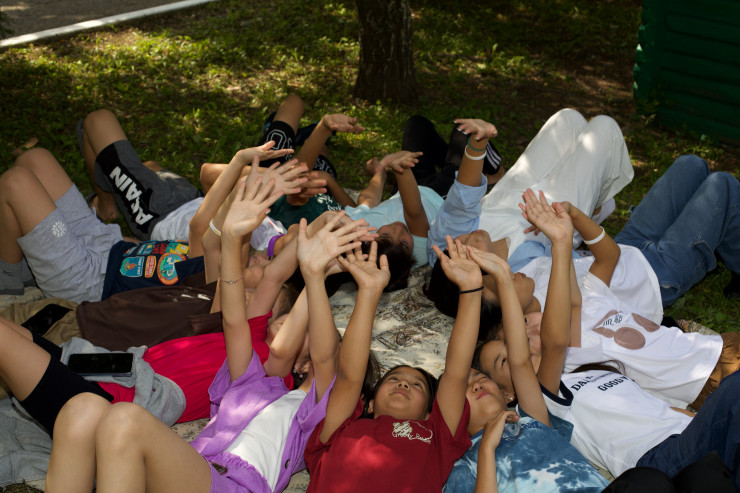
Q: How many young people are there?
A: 13